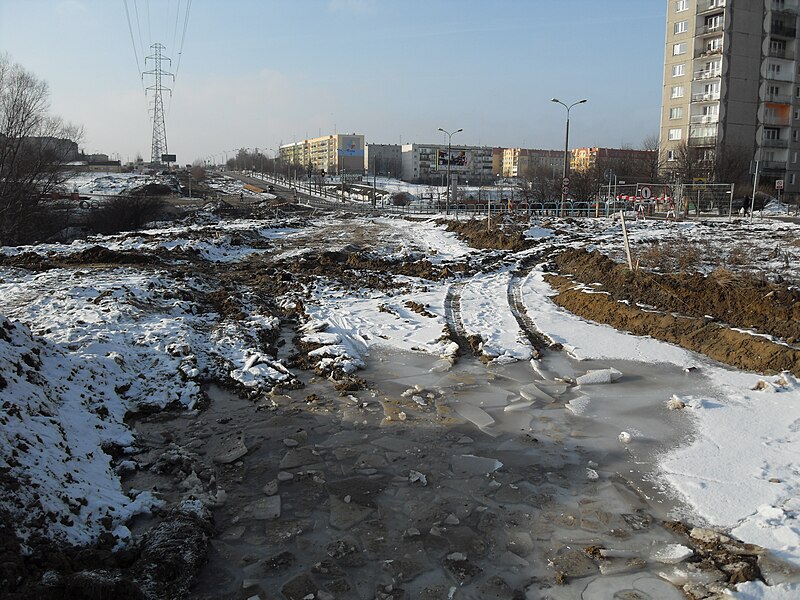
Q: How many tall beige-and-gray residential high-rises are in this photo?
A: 1